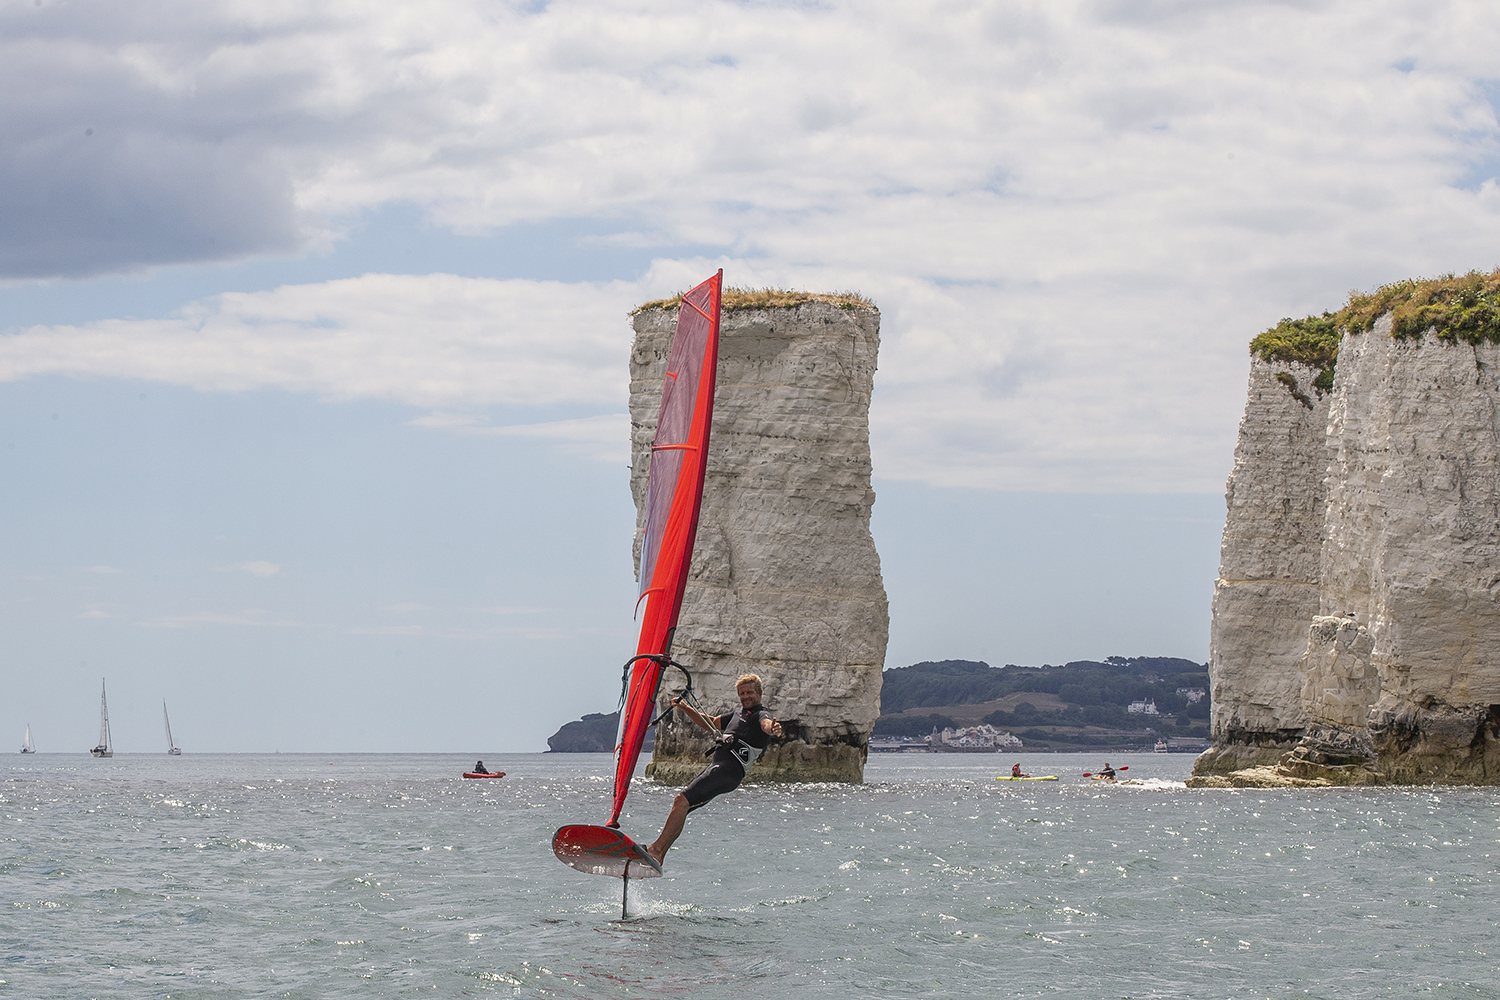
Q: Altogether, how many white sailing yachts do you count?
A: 3